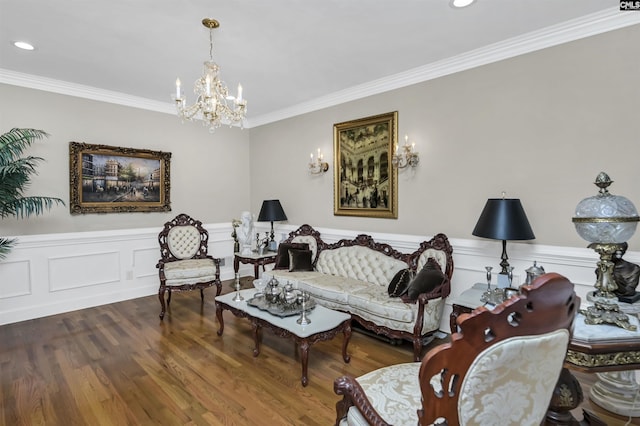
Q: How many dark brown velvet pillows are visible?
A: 4